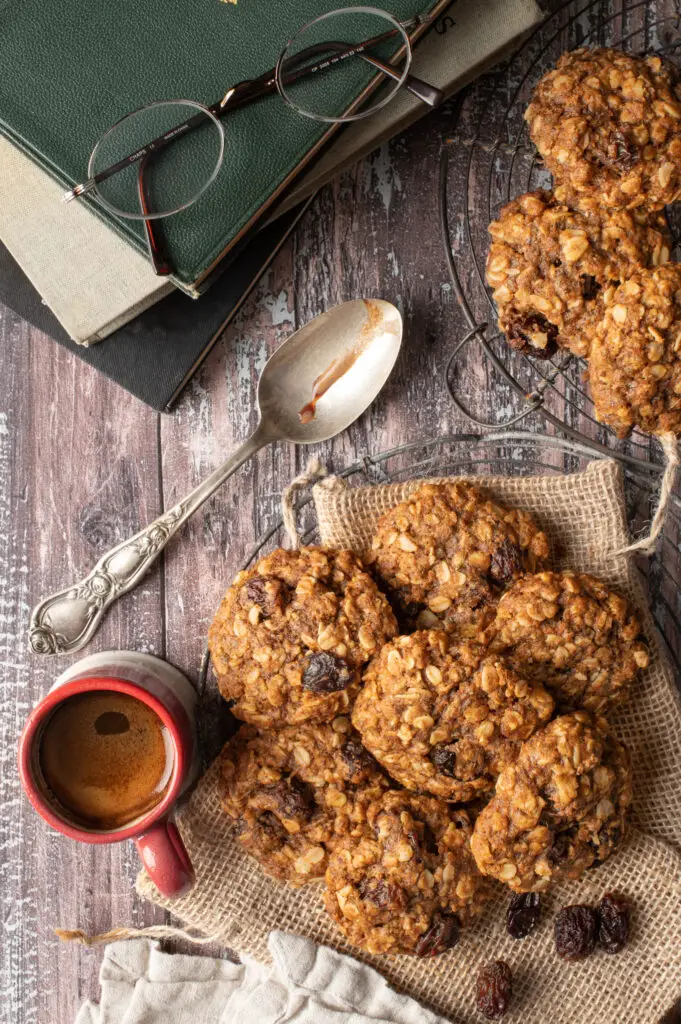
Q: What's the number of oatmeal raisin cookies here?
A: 10